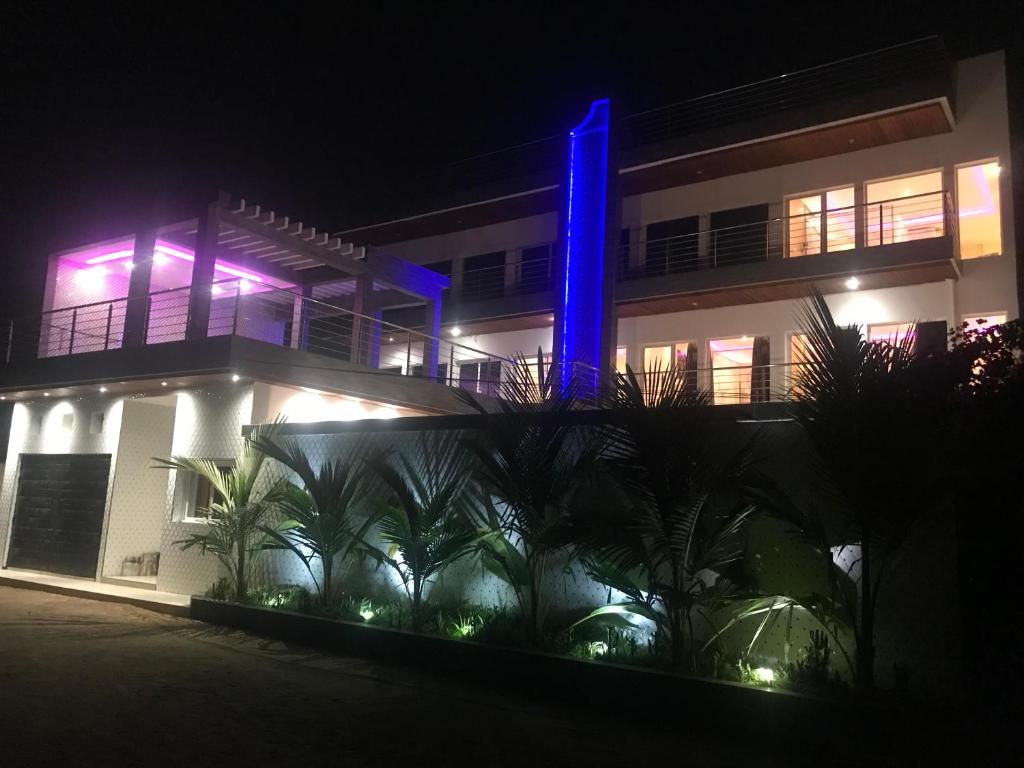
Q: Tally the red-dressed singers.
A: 0